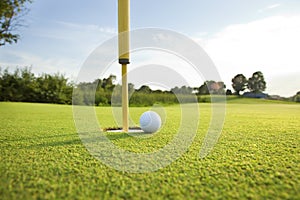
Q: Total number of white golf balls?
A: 1